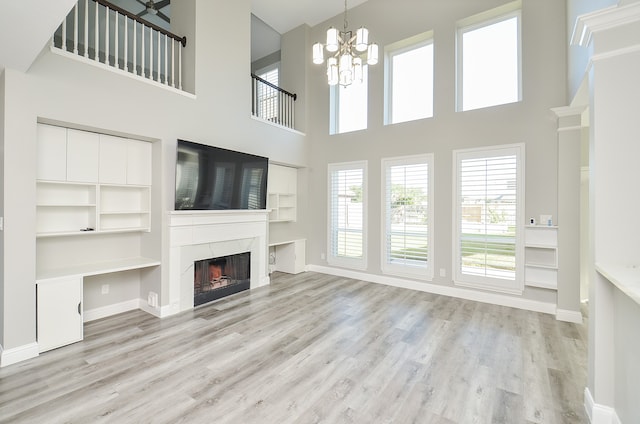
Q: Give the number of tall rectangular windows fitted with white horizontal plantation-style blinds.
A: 3